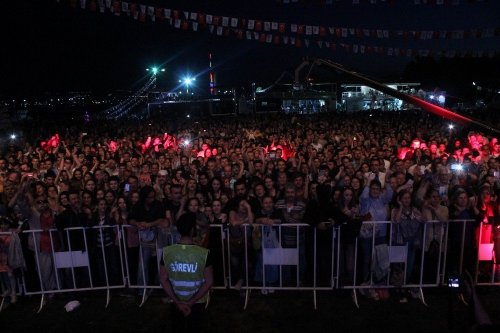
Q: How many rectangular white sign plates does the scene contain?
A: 4